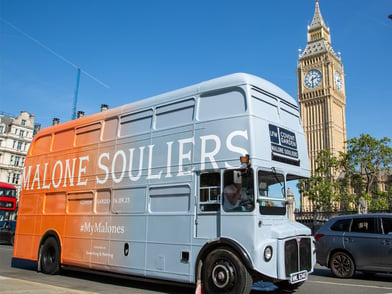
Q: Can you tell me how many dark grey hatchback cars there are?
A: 1